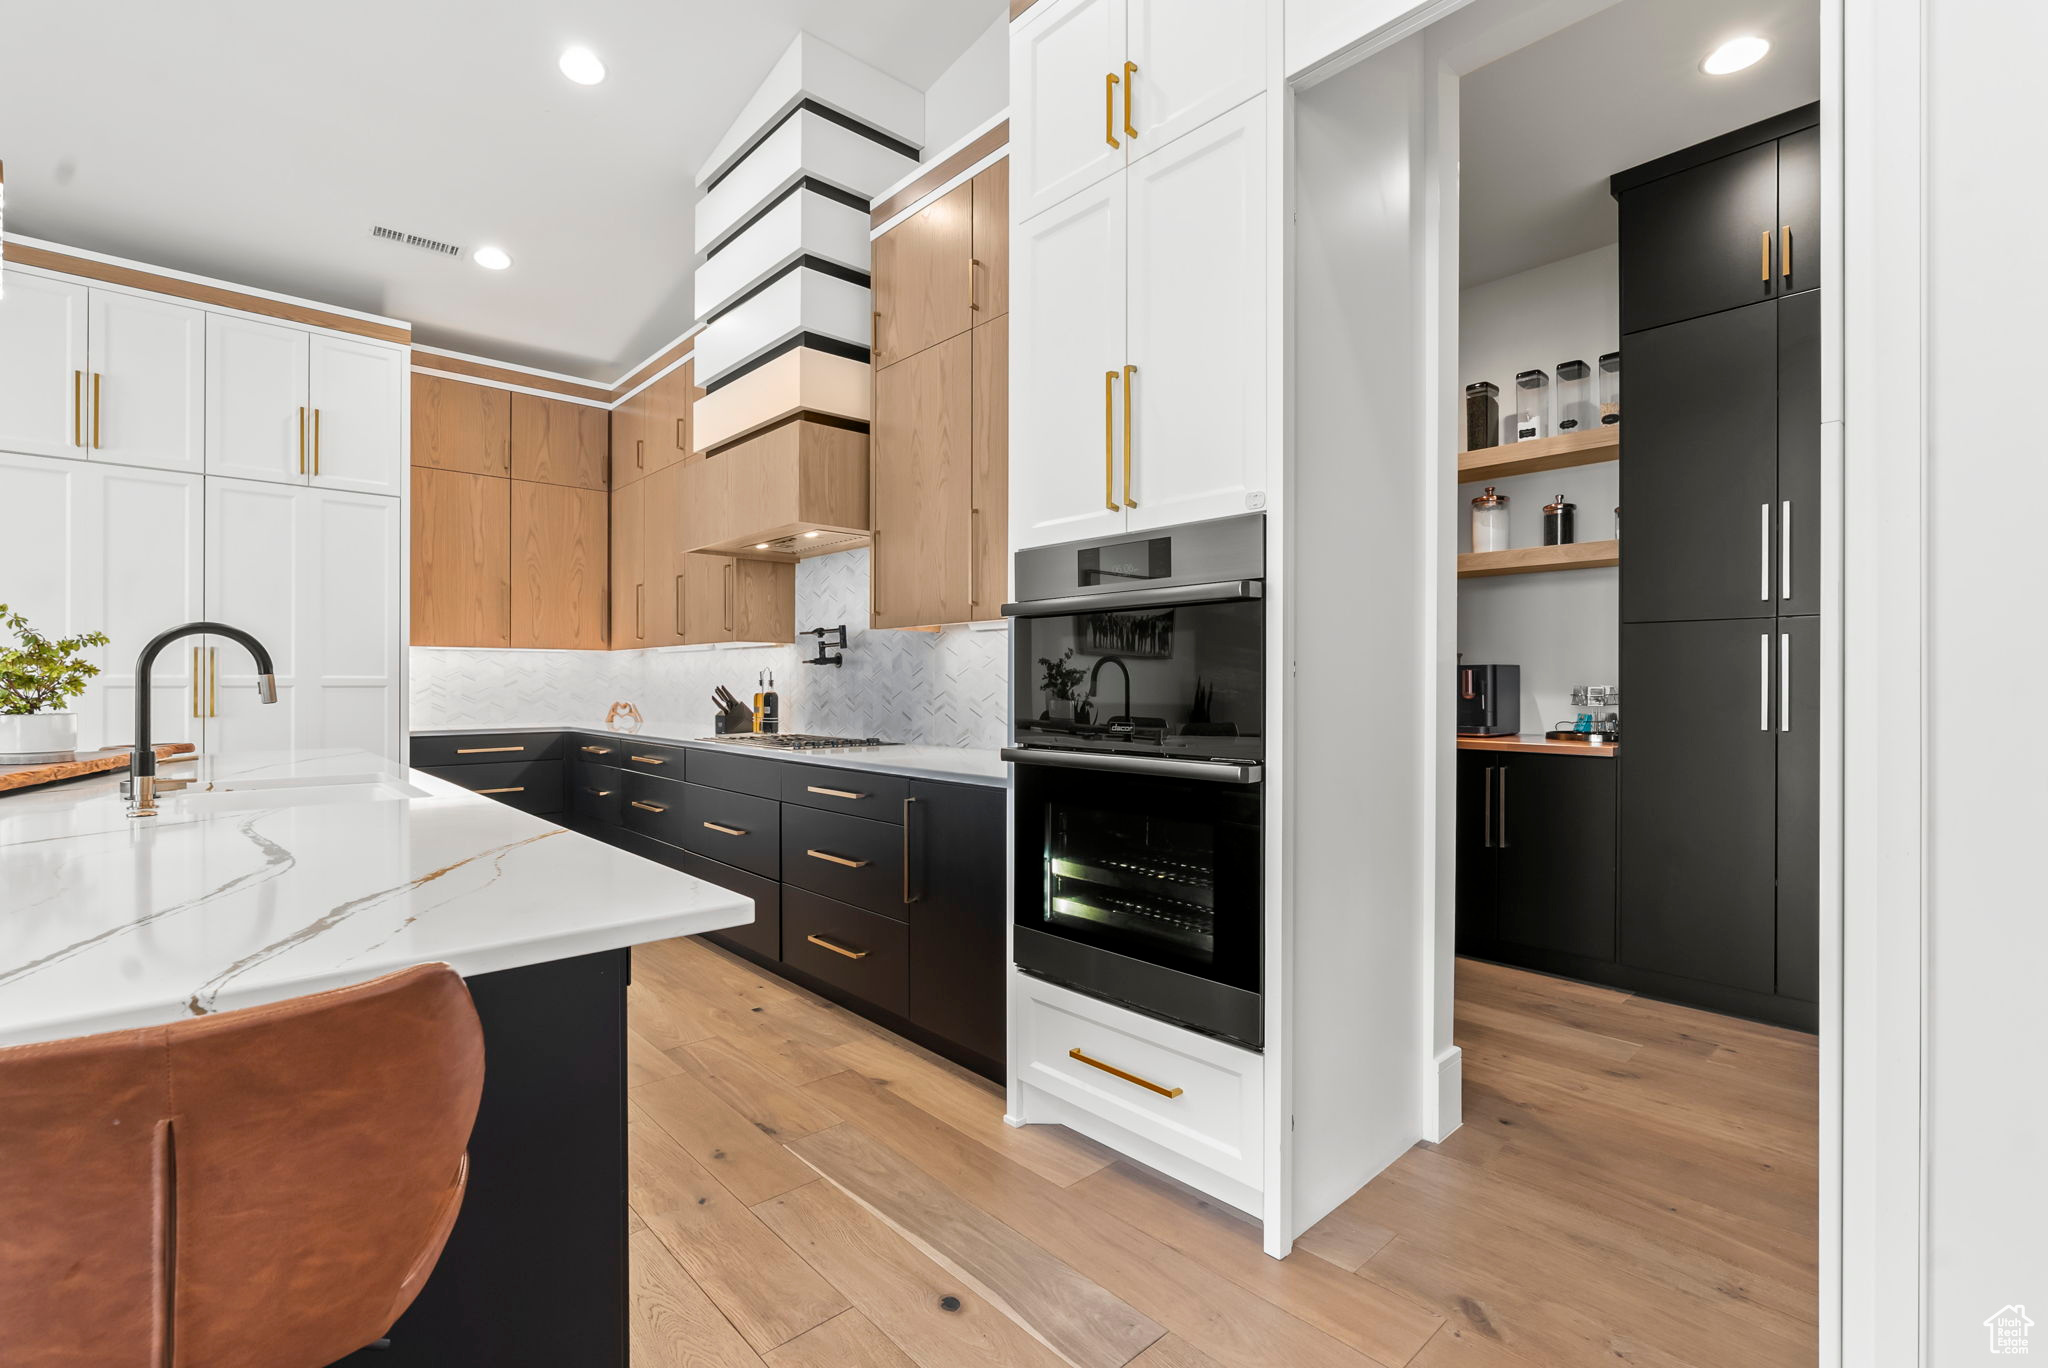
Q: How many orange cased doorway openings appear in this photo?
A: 0